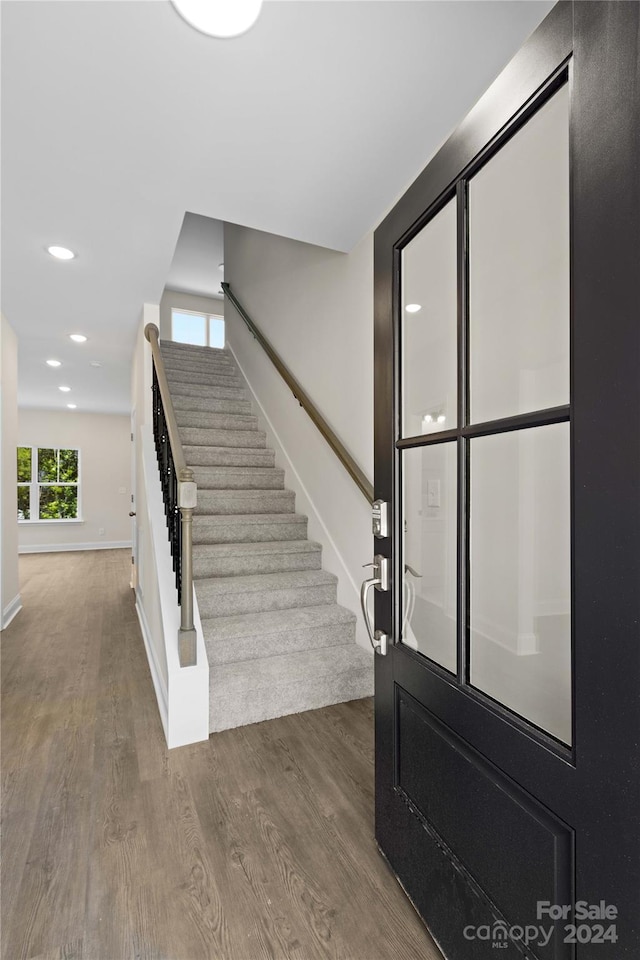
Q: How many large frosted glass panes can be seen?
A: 4